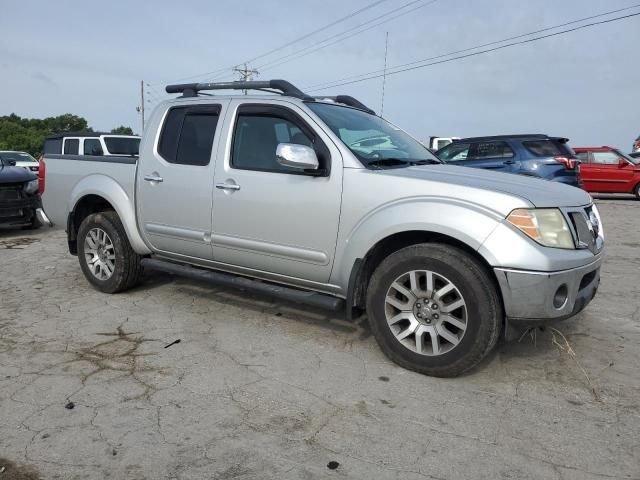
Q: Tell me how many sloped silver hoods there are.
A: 1